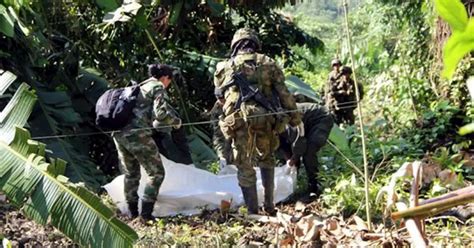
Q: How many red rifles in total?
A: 0